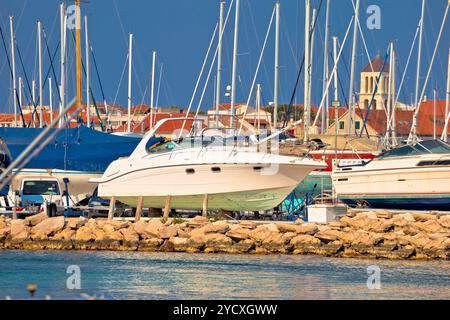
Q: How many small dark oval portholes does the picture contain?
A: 3